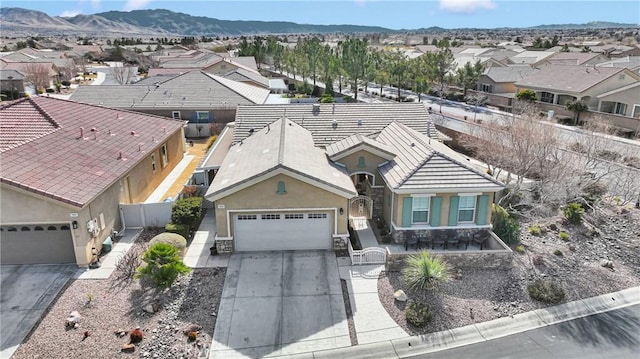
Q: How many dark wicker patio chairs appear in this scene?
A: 4